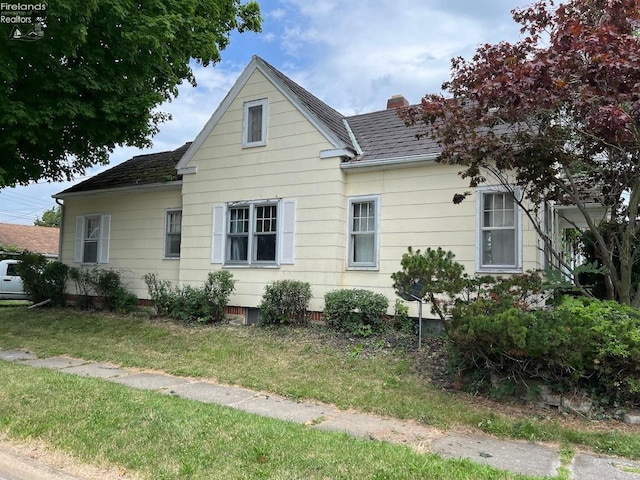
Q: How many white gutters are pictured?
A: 2